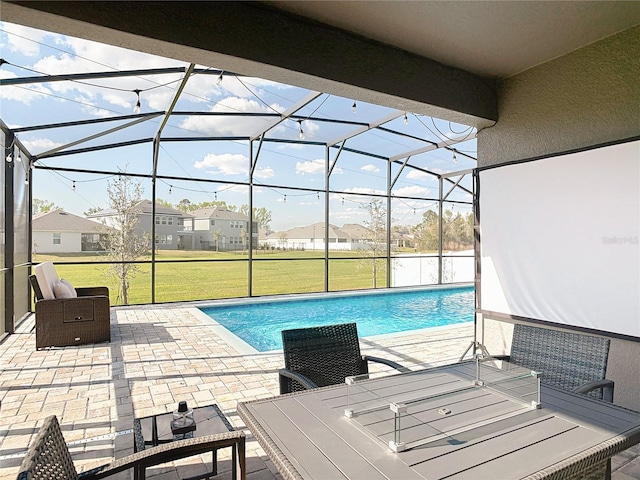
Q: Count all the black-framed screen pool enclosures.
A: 1